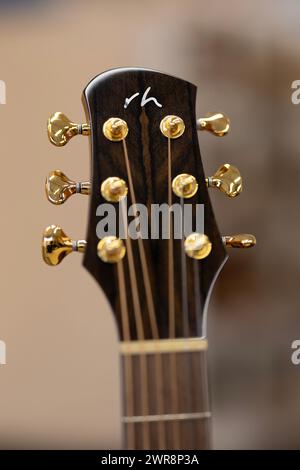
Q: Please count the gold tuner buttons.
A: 6